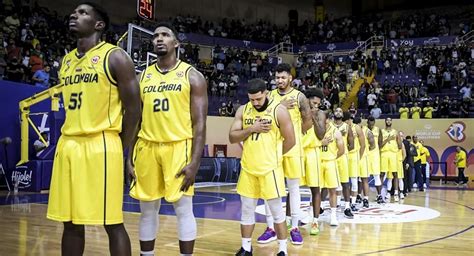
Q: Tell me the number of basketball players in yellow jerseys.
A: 12